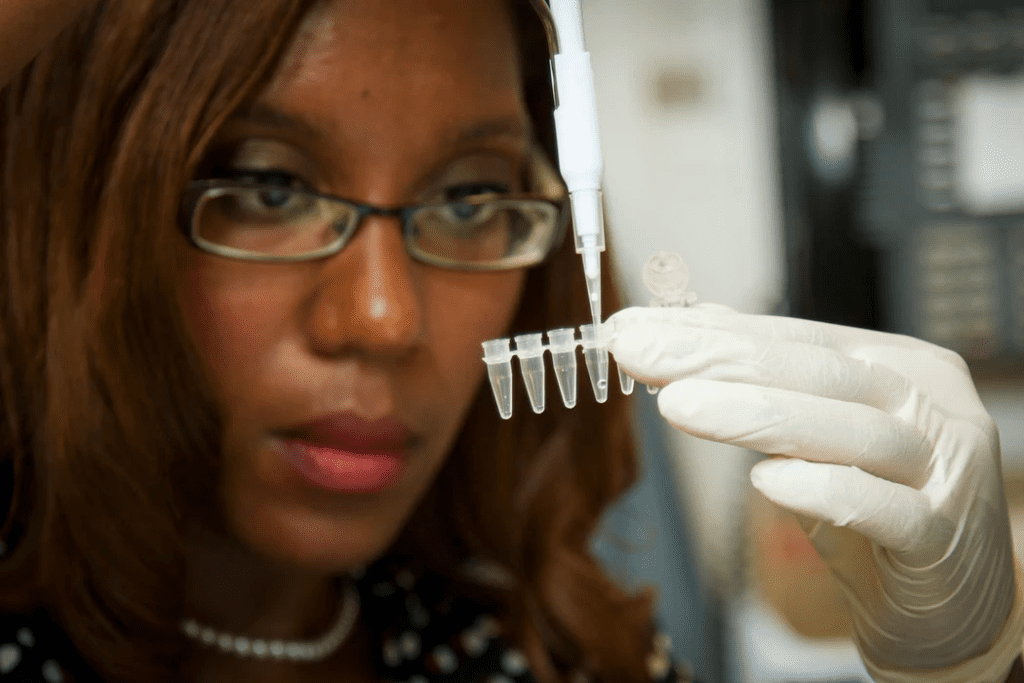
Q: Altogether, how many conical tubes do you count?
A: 6